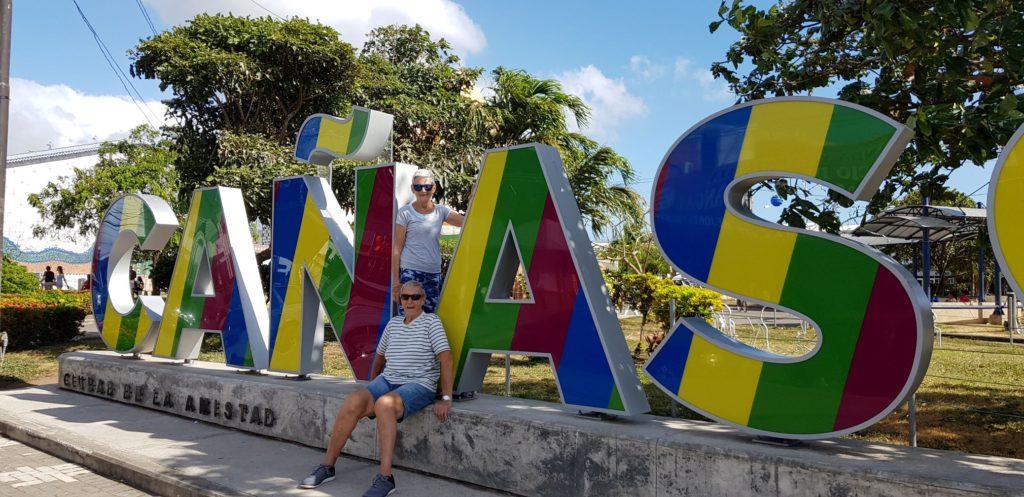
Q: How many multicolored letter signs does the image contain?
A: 5